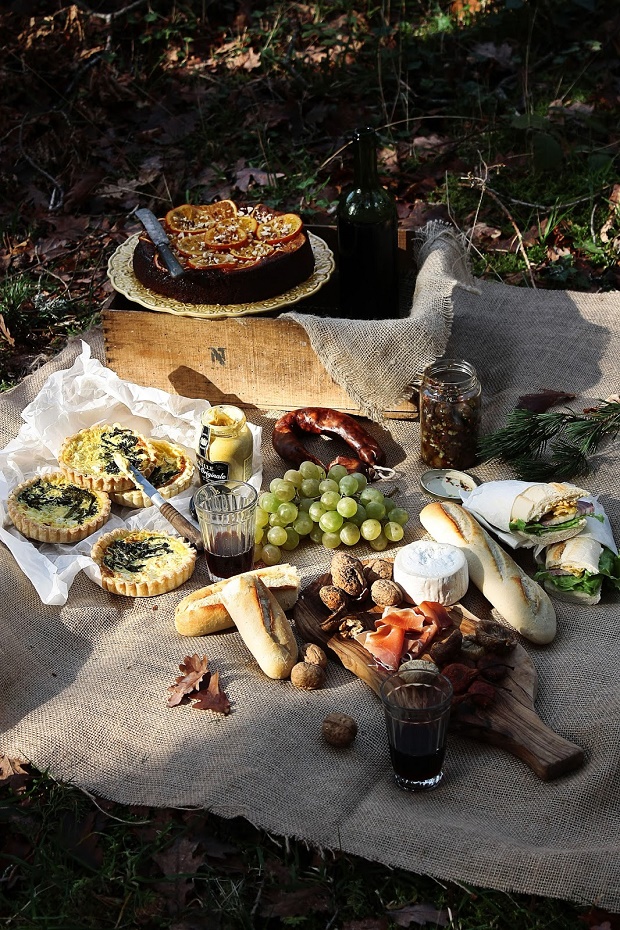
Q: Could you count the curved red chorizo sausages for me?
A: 1